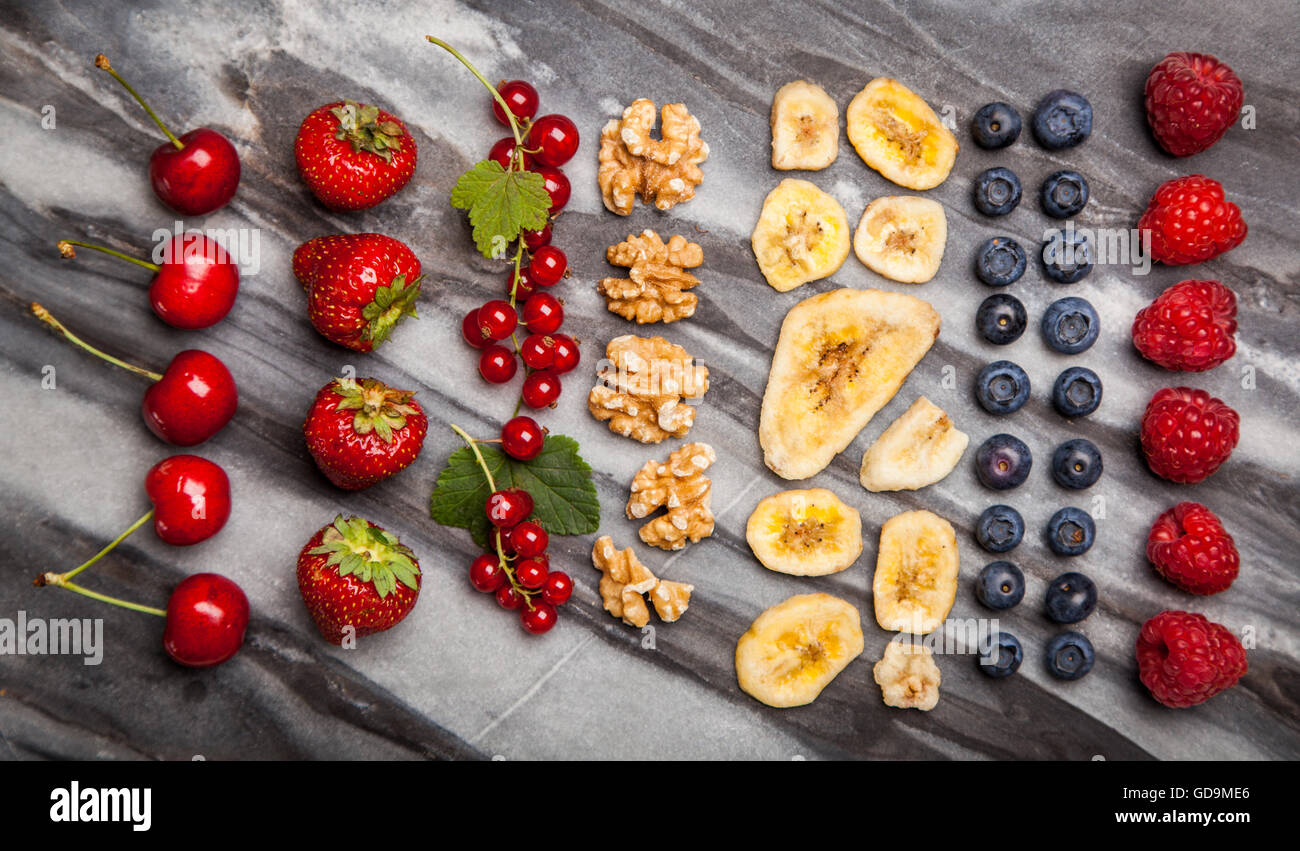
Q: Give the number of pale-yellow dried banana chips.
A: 10